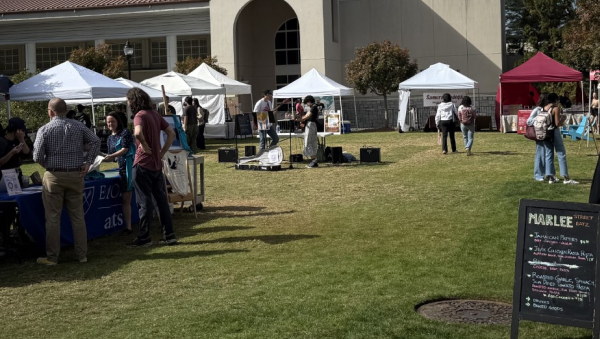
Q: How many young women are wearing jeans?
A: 3